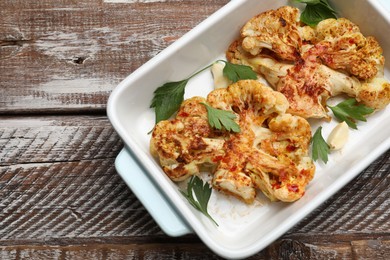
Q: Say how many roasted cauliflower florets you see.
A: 2